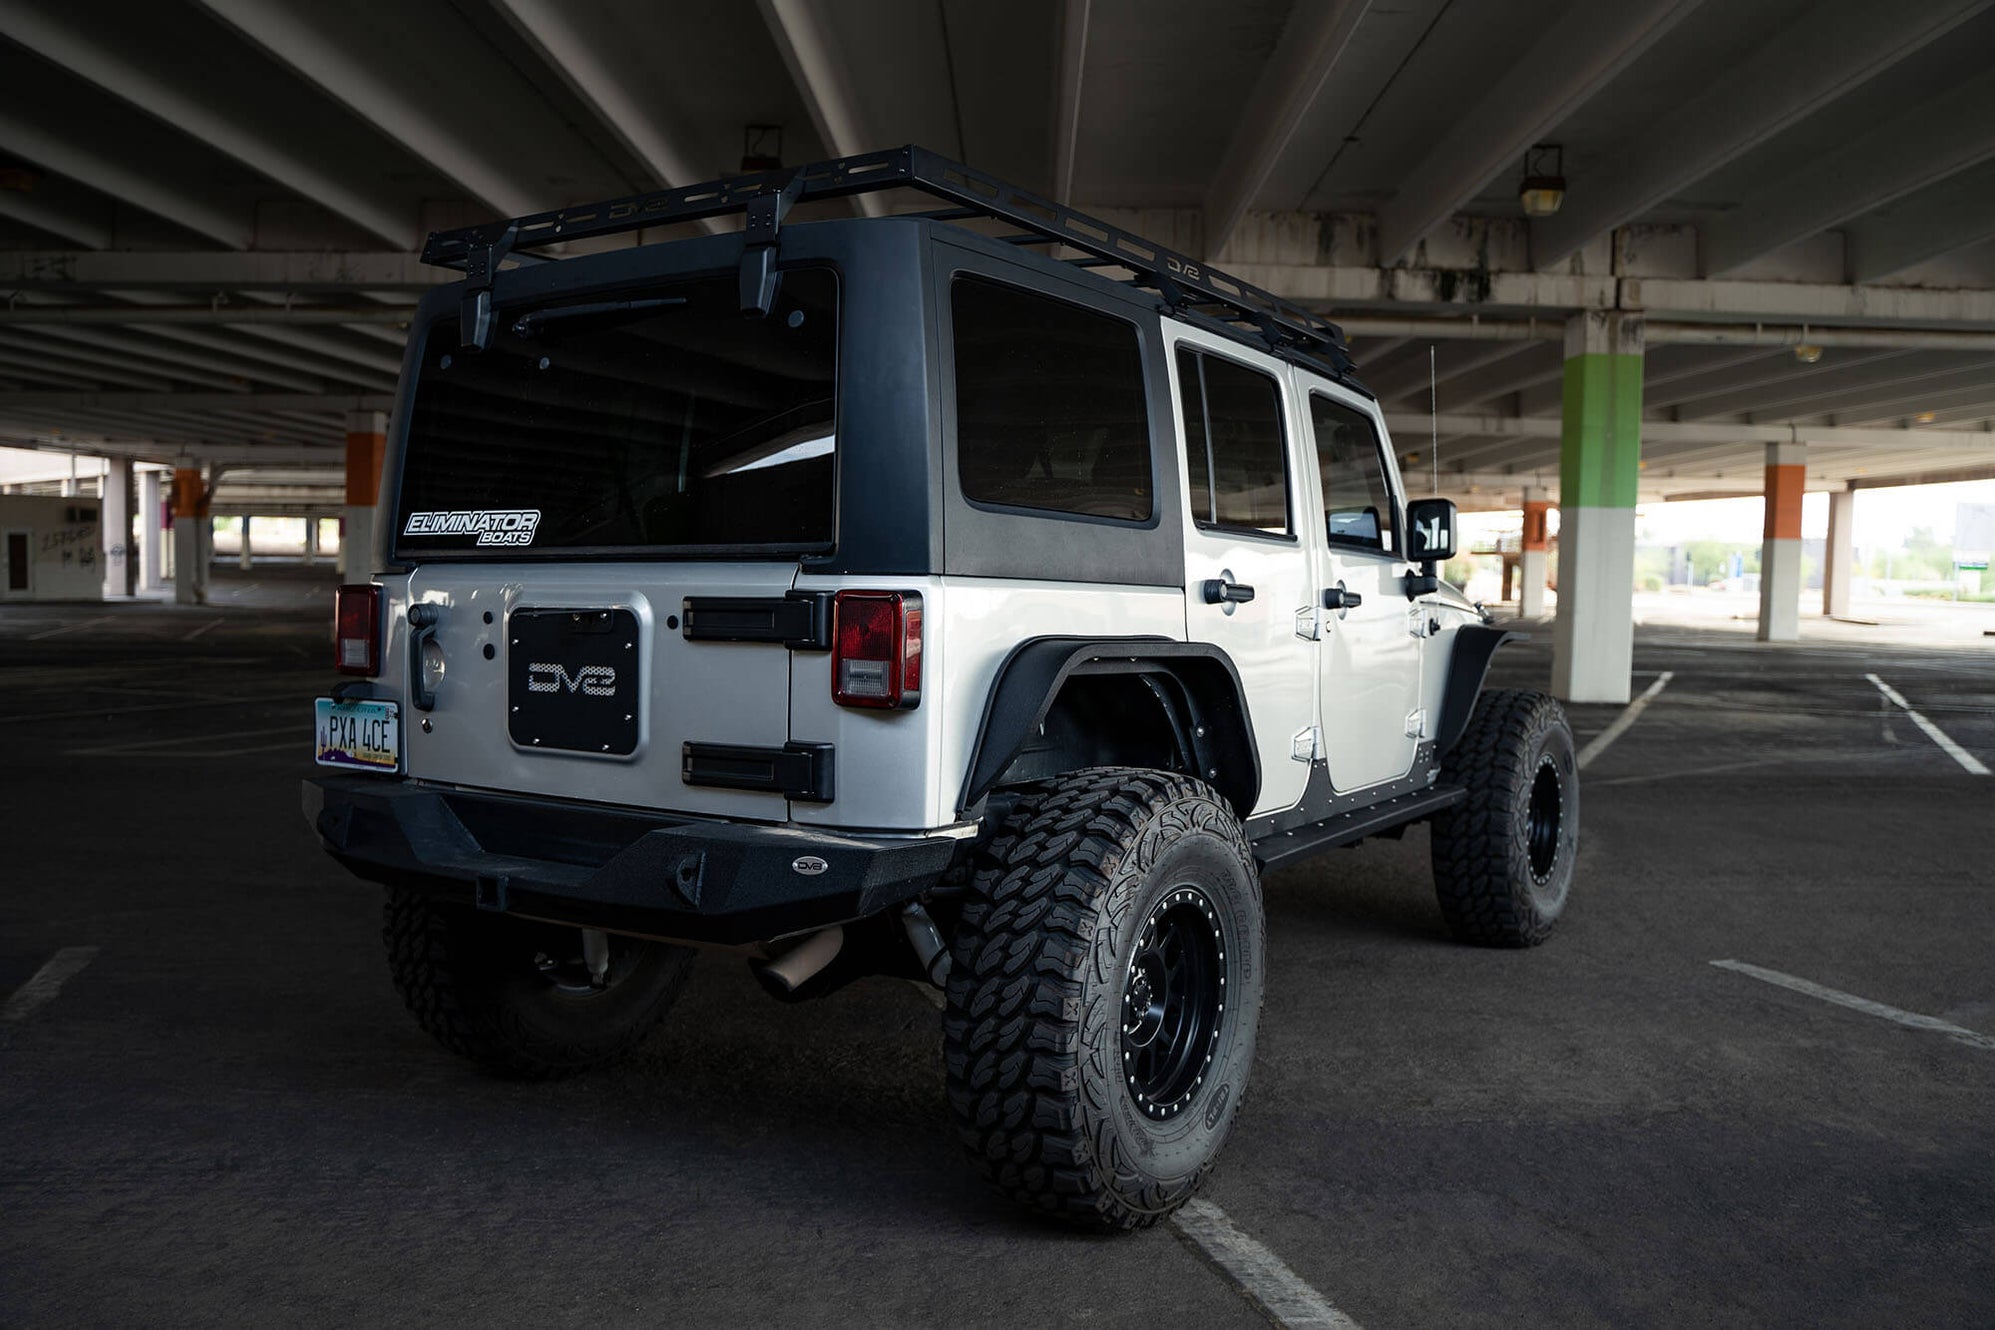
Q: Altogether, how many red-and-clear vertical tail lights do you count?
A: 2